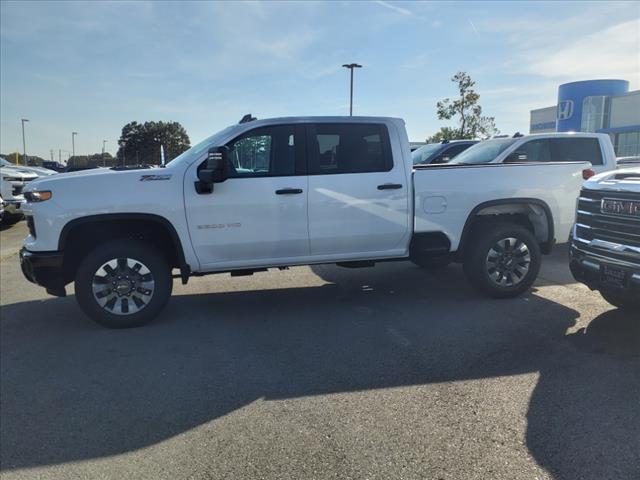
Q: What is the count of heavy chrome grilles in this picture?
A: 1